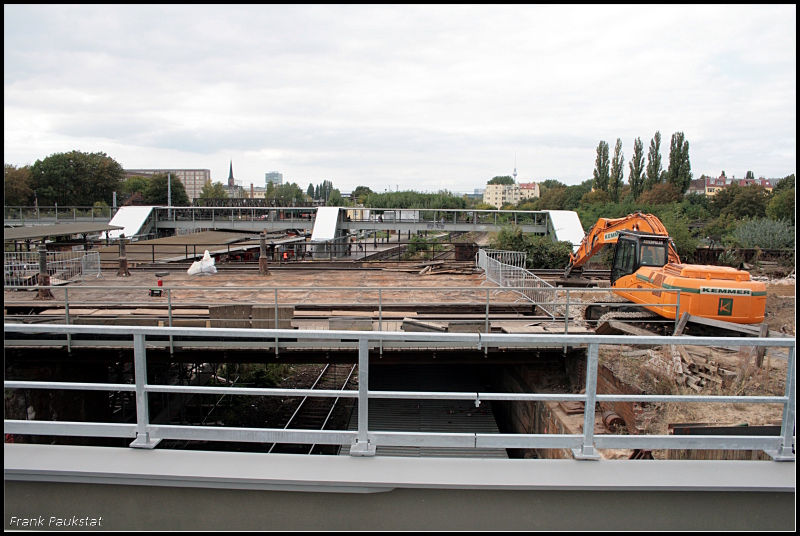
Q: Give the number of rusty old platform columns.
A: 3